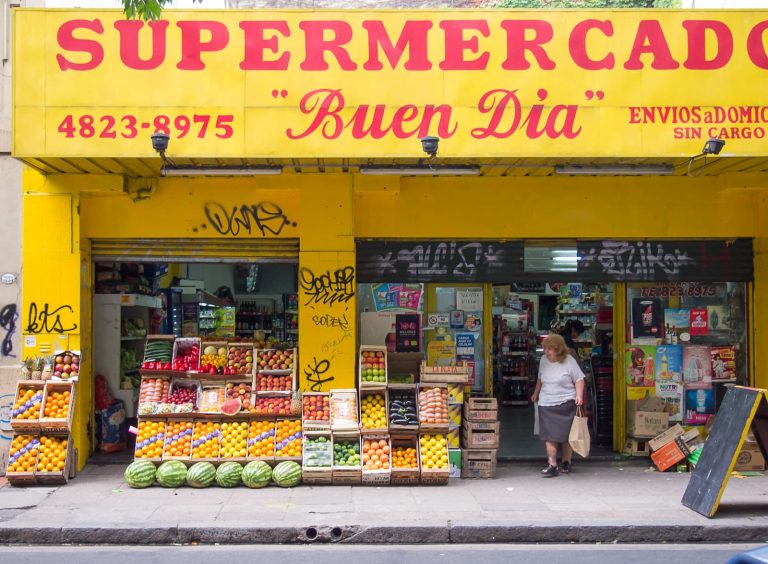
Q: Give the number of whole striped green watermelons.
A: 6